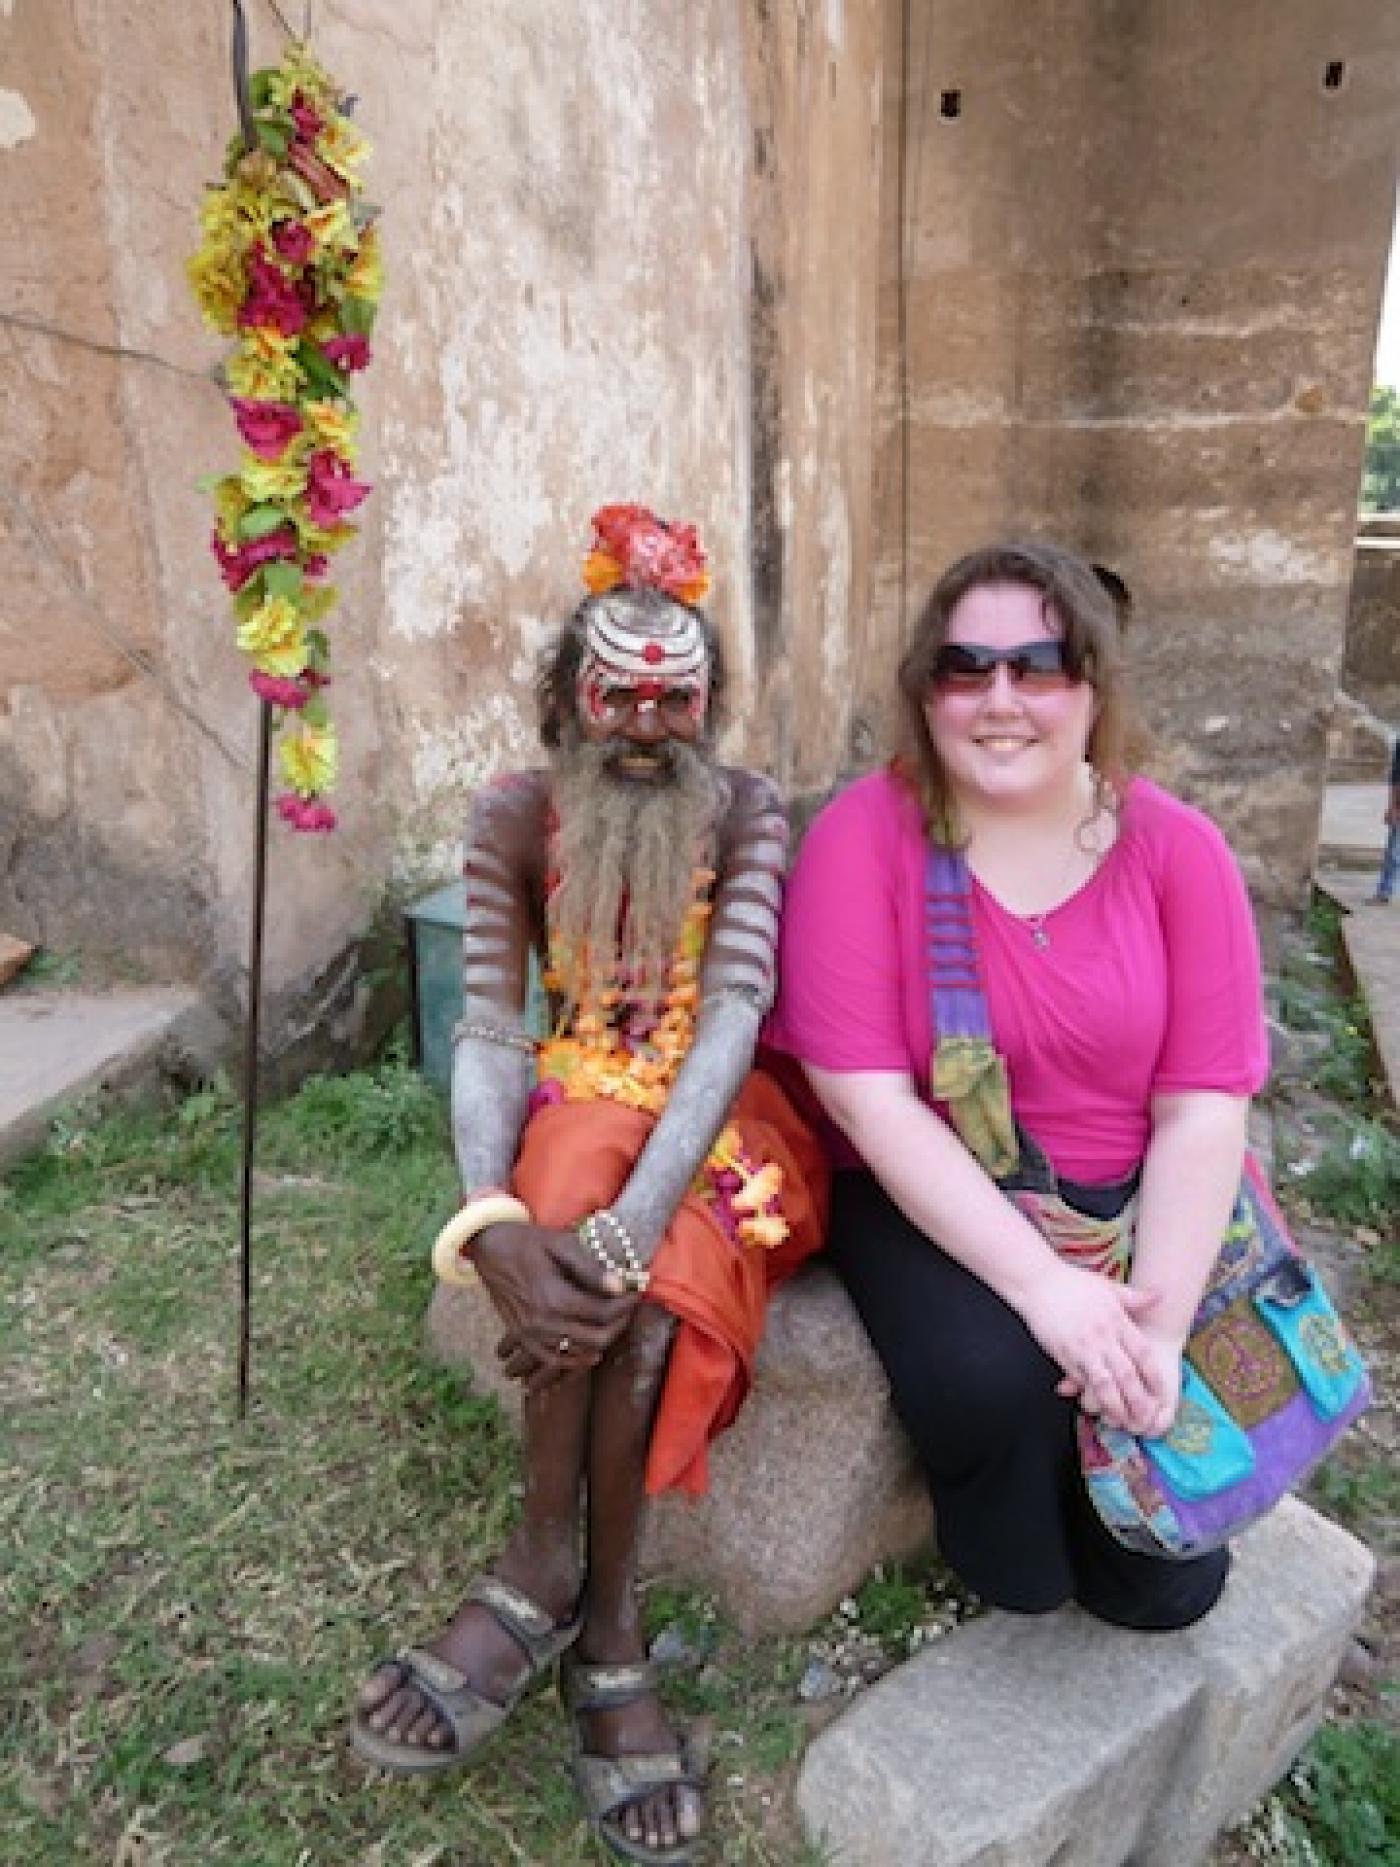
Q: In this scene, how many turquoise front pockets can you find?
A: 2